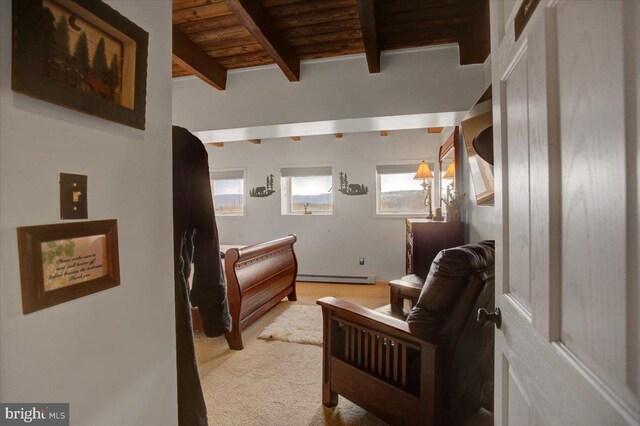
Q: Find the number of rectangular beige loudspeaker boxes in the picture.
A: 0